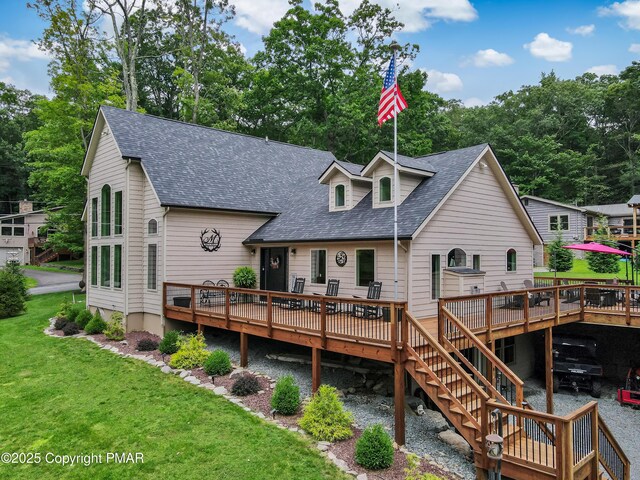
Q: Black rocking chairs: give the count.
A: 3